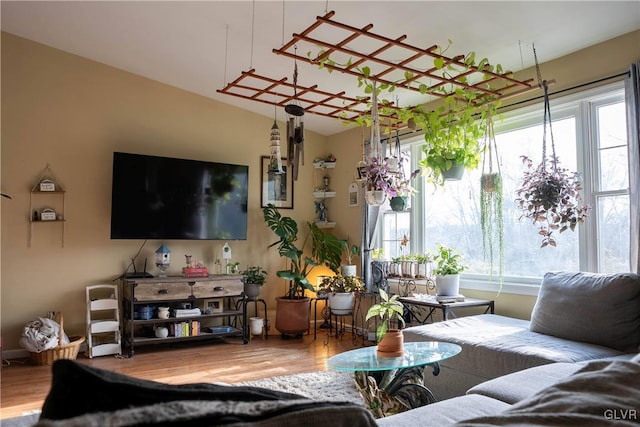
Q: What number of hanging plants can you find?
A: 5